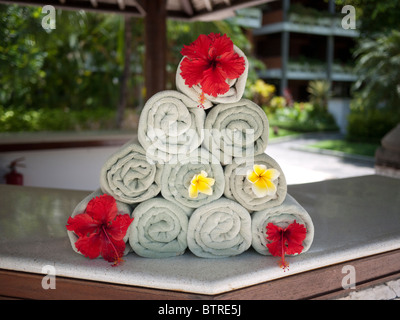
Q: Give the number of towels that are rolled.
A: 10